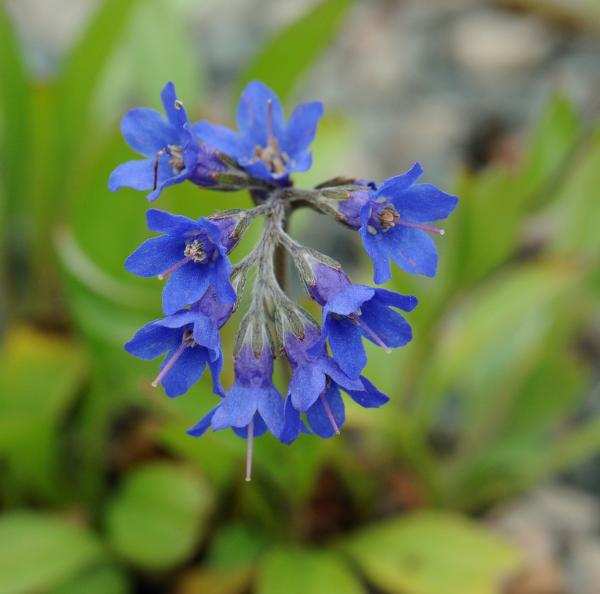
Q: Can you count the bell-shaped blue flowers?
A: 8